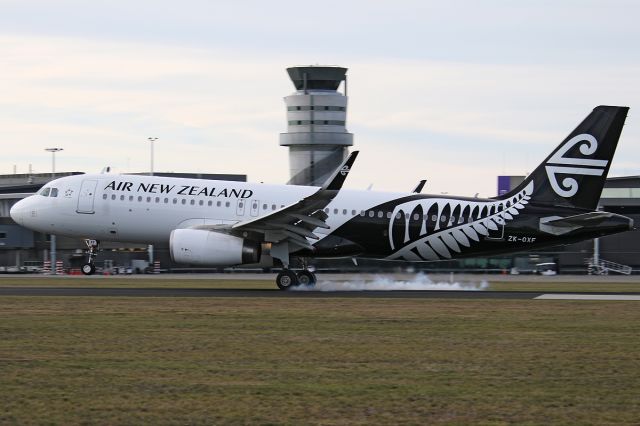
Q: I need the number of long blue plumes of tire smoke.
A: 1